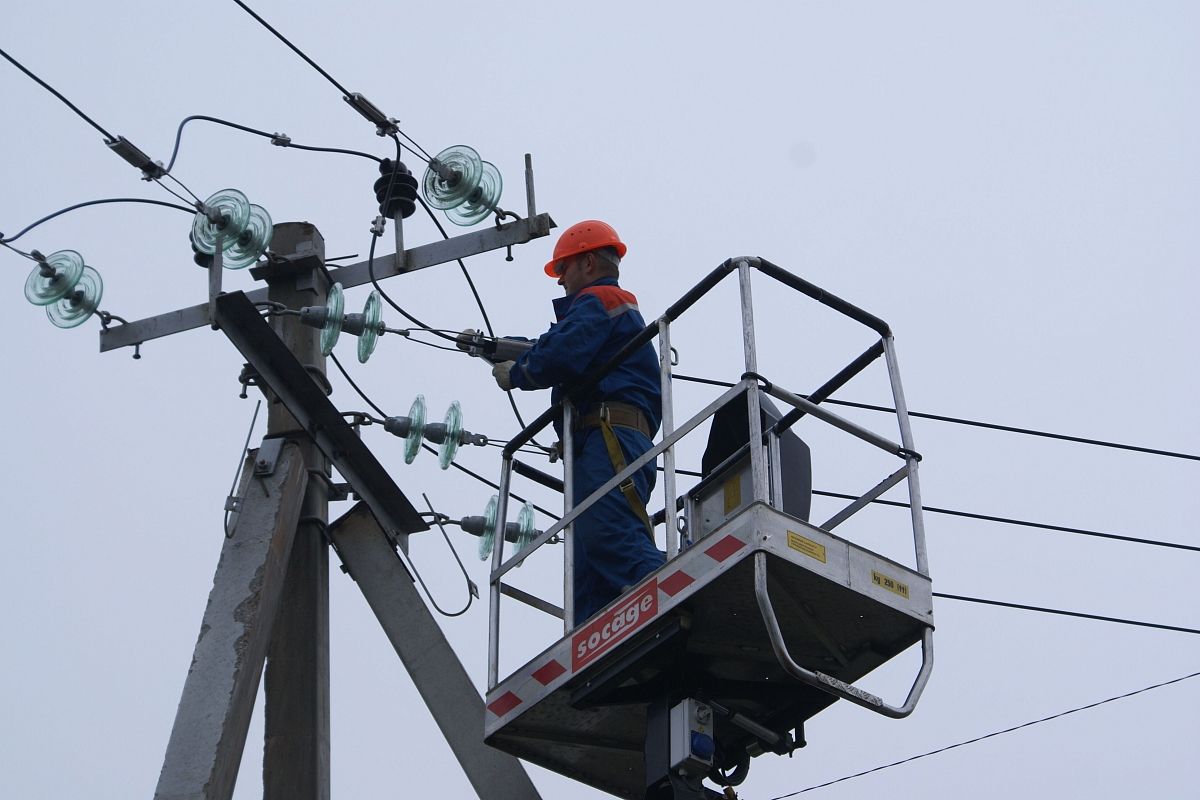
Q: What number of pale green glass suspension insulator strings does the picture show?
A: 6